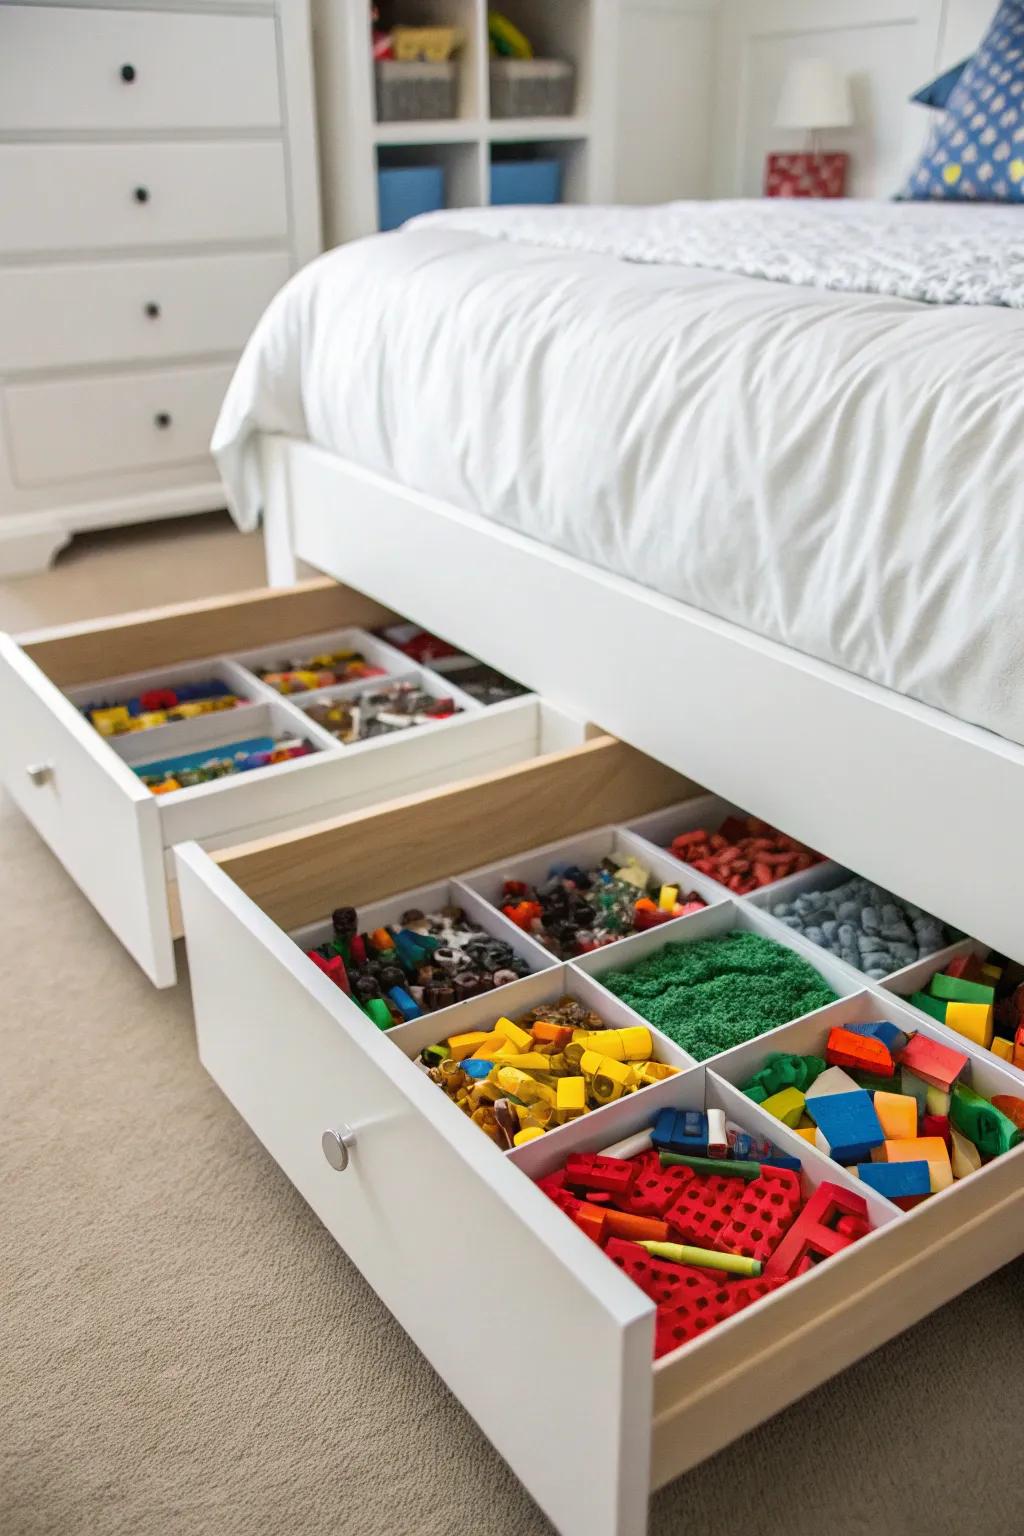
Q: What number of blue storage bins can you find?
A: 2